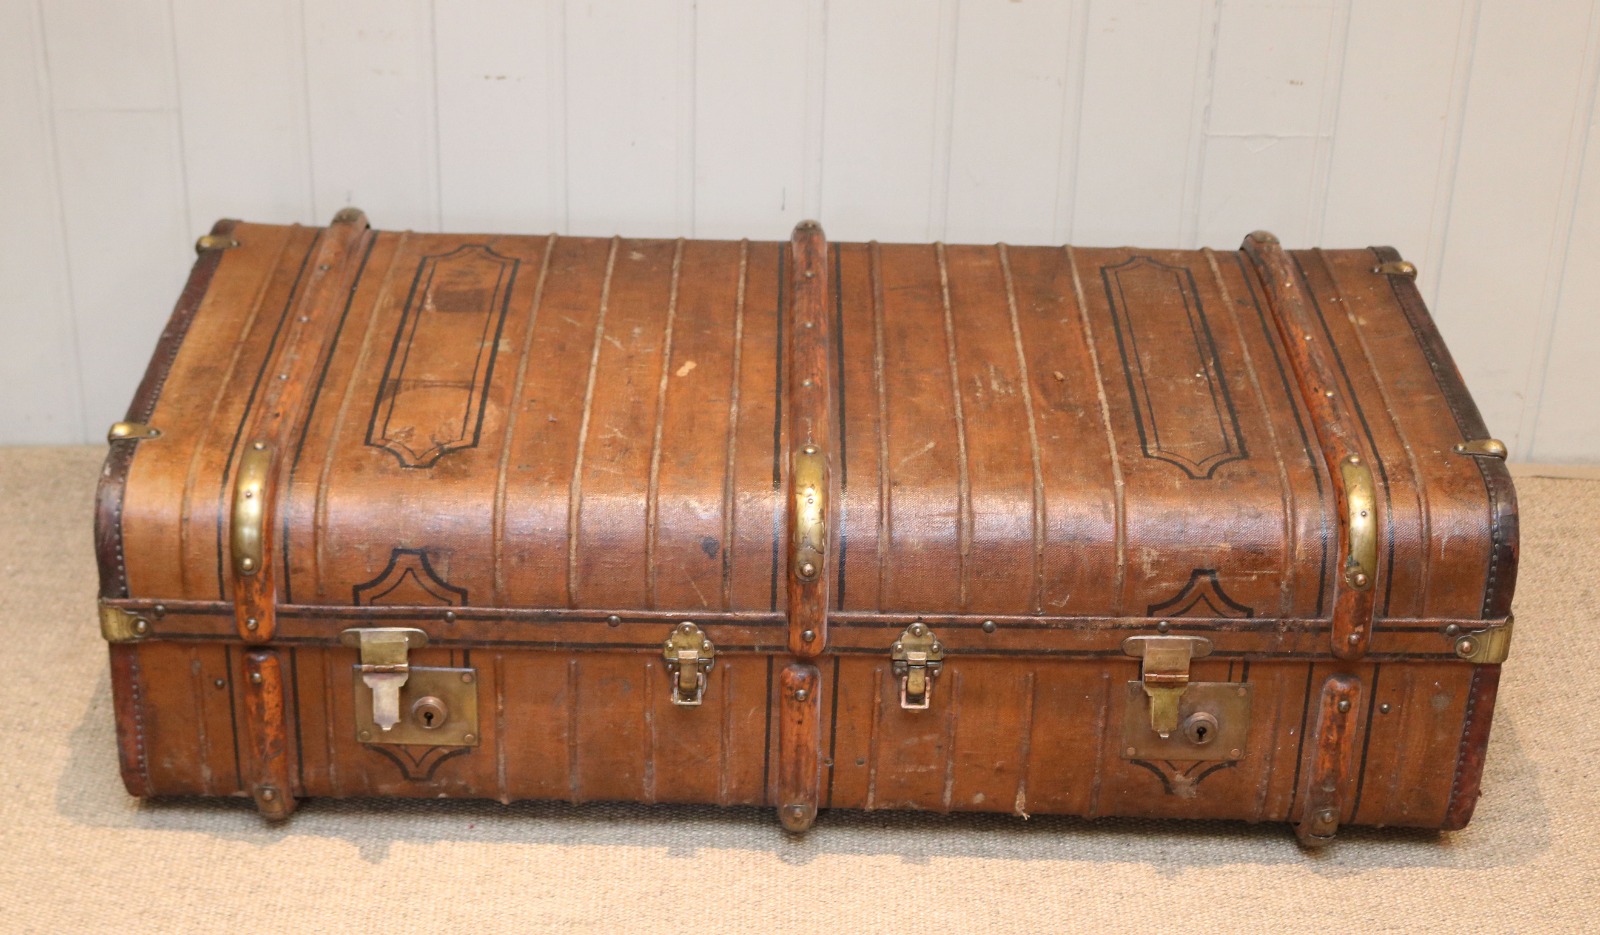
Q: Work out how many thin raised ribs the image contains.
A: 12